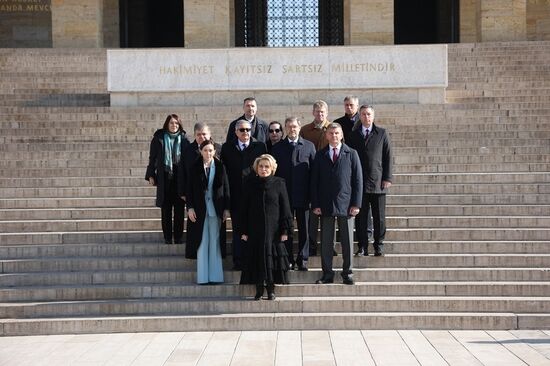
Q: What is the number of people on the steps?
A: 12